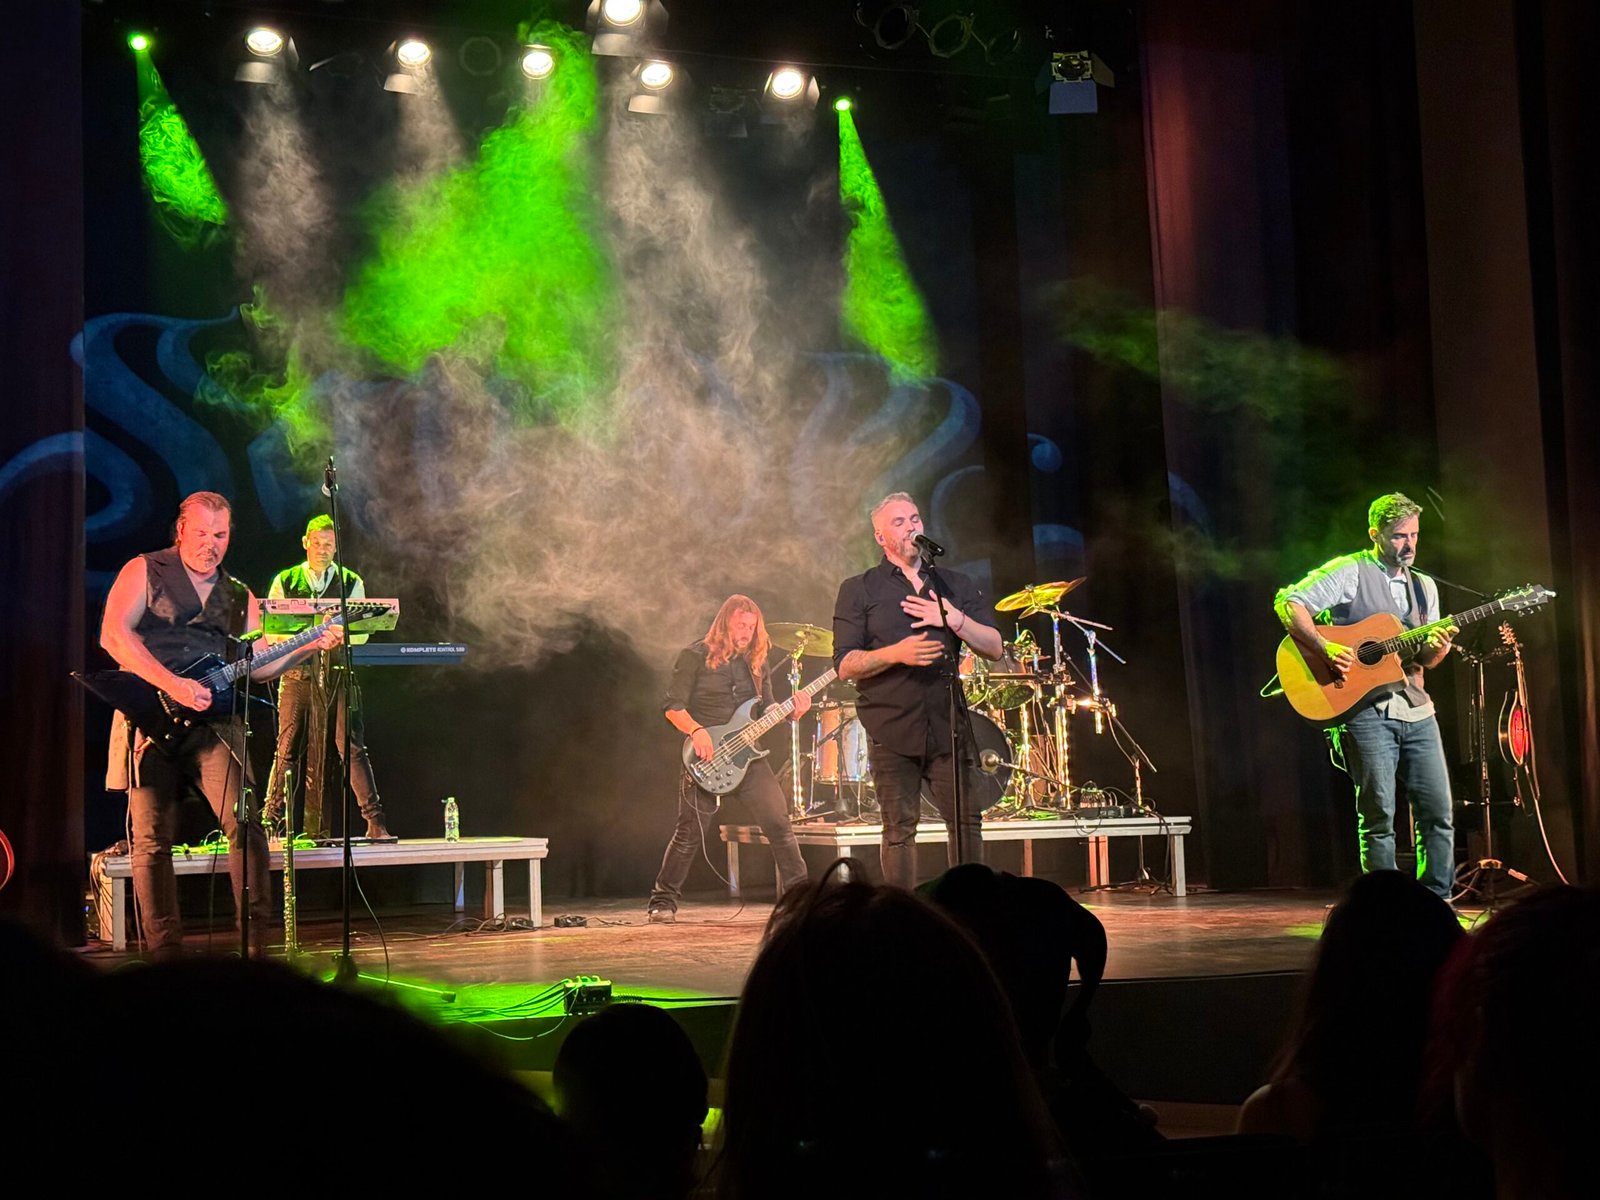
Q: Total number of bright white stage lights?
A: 6